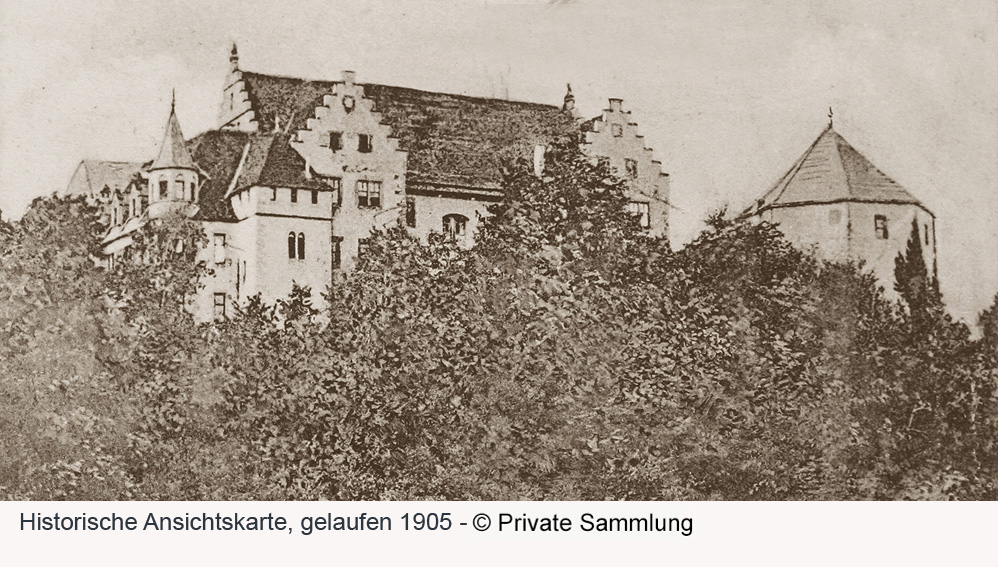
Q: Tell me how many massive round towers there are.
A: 1